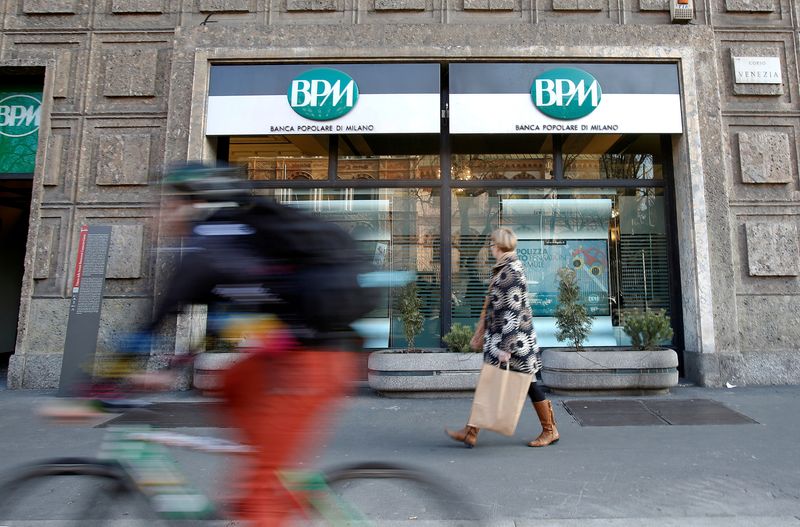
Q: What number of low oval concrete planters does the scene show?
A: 3